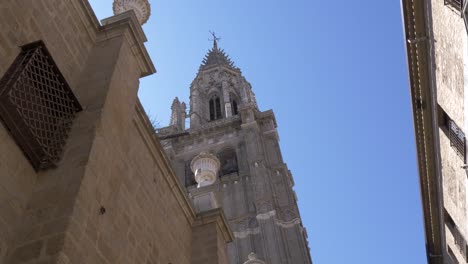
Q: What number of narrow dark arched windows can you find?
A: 2